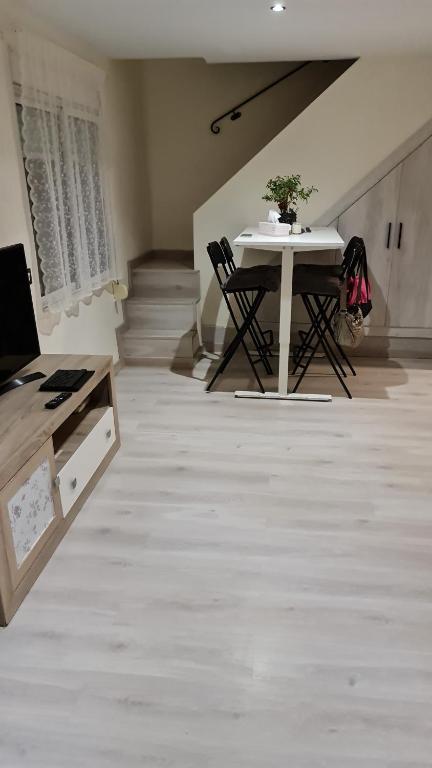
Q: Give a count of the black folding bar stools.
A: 4